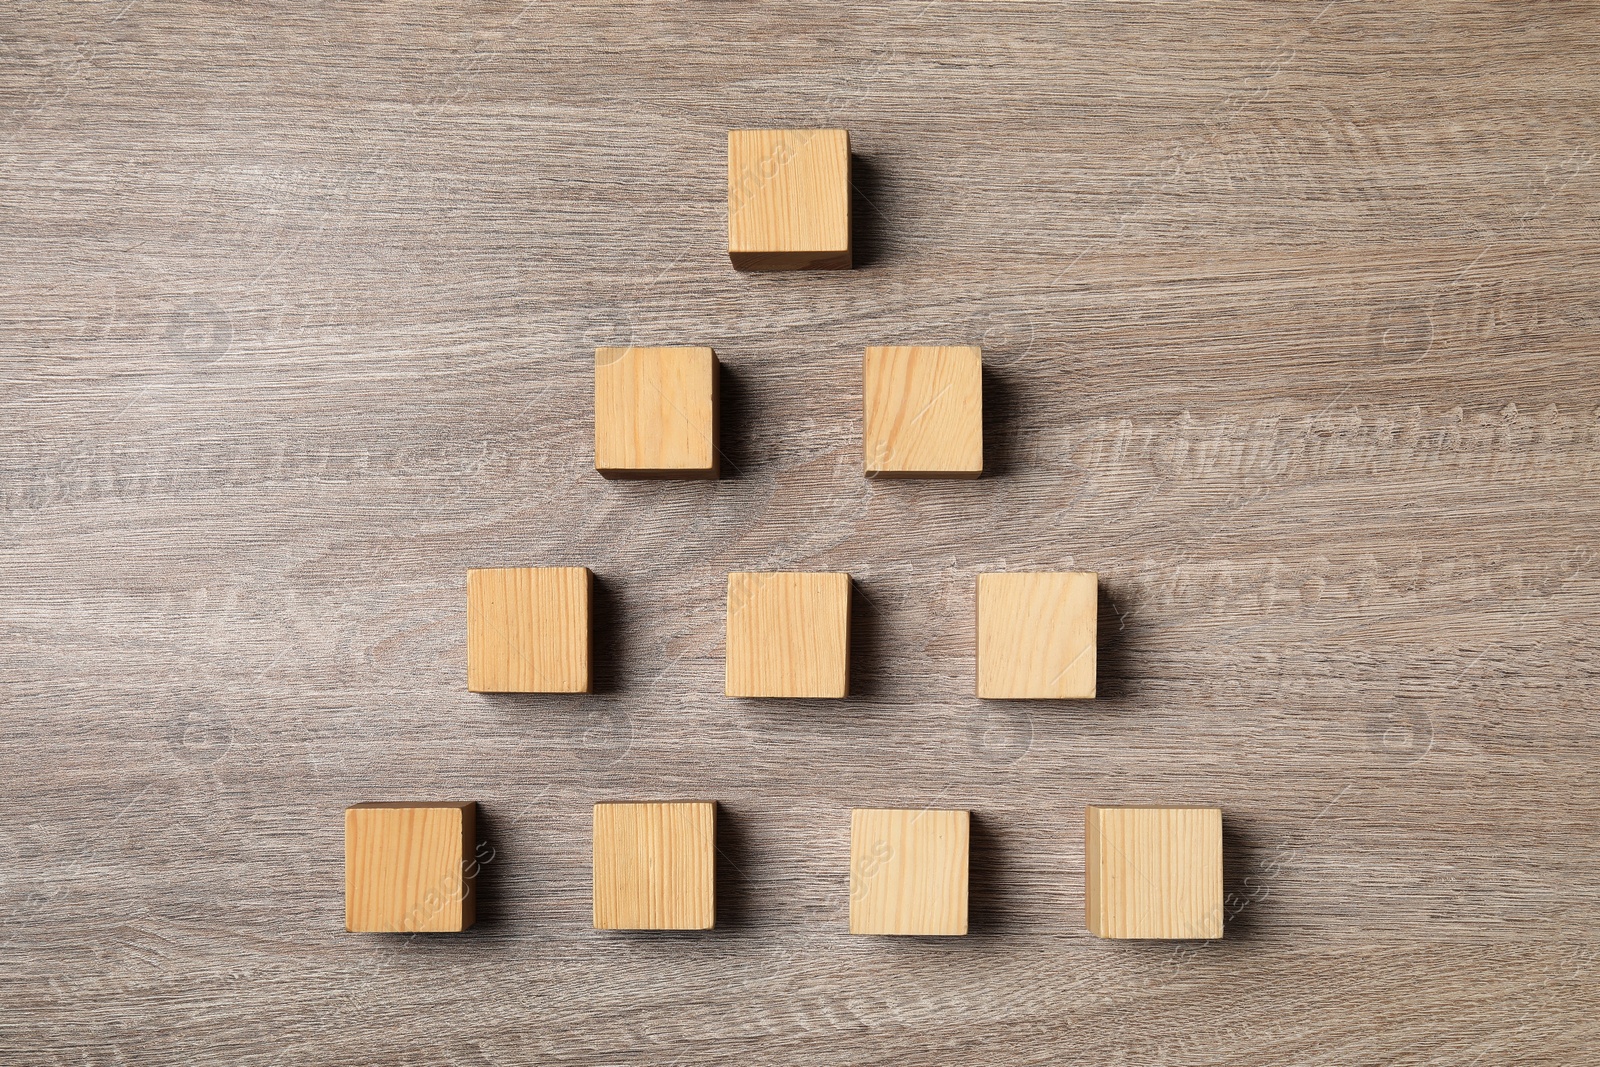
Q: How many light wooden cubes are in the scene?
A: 10